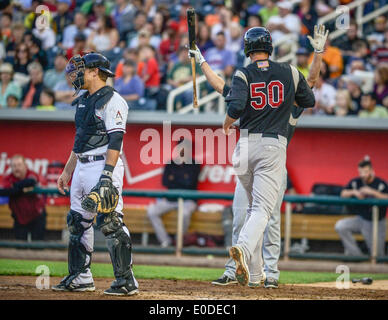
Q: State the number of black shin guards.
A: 2